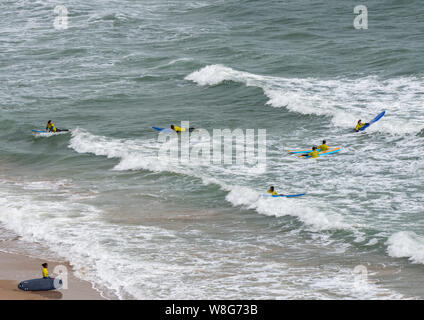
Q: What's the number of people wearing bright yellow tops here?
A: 7